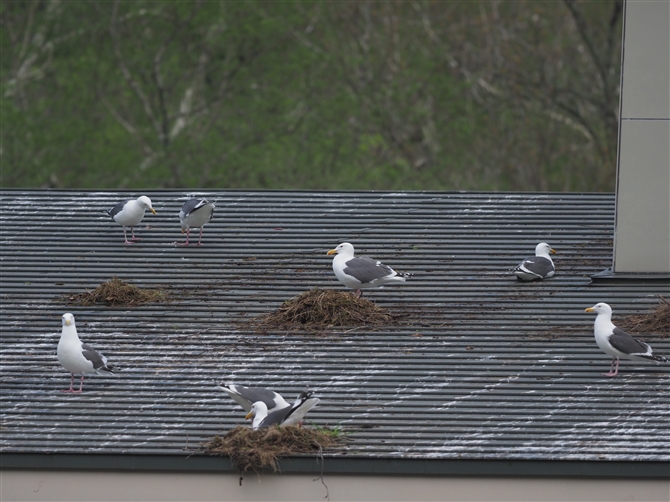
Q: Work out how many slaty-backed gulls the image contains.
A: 8